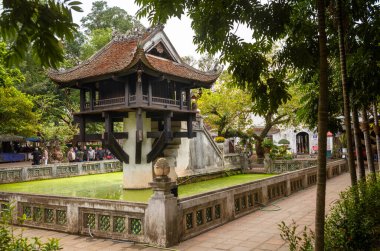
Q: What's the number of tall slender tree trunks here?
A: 5